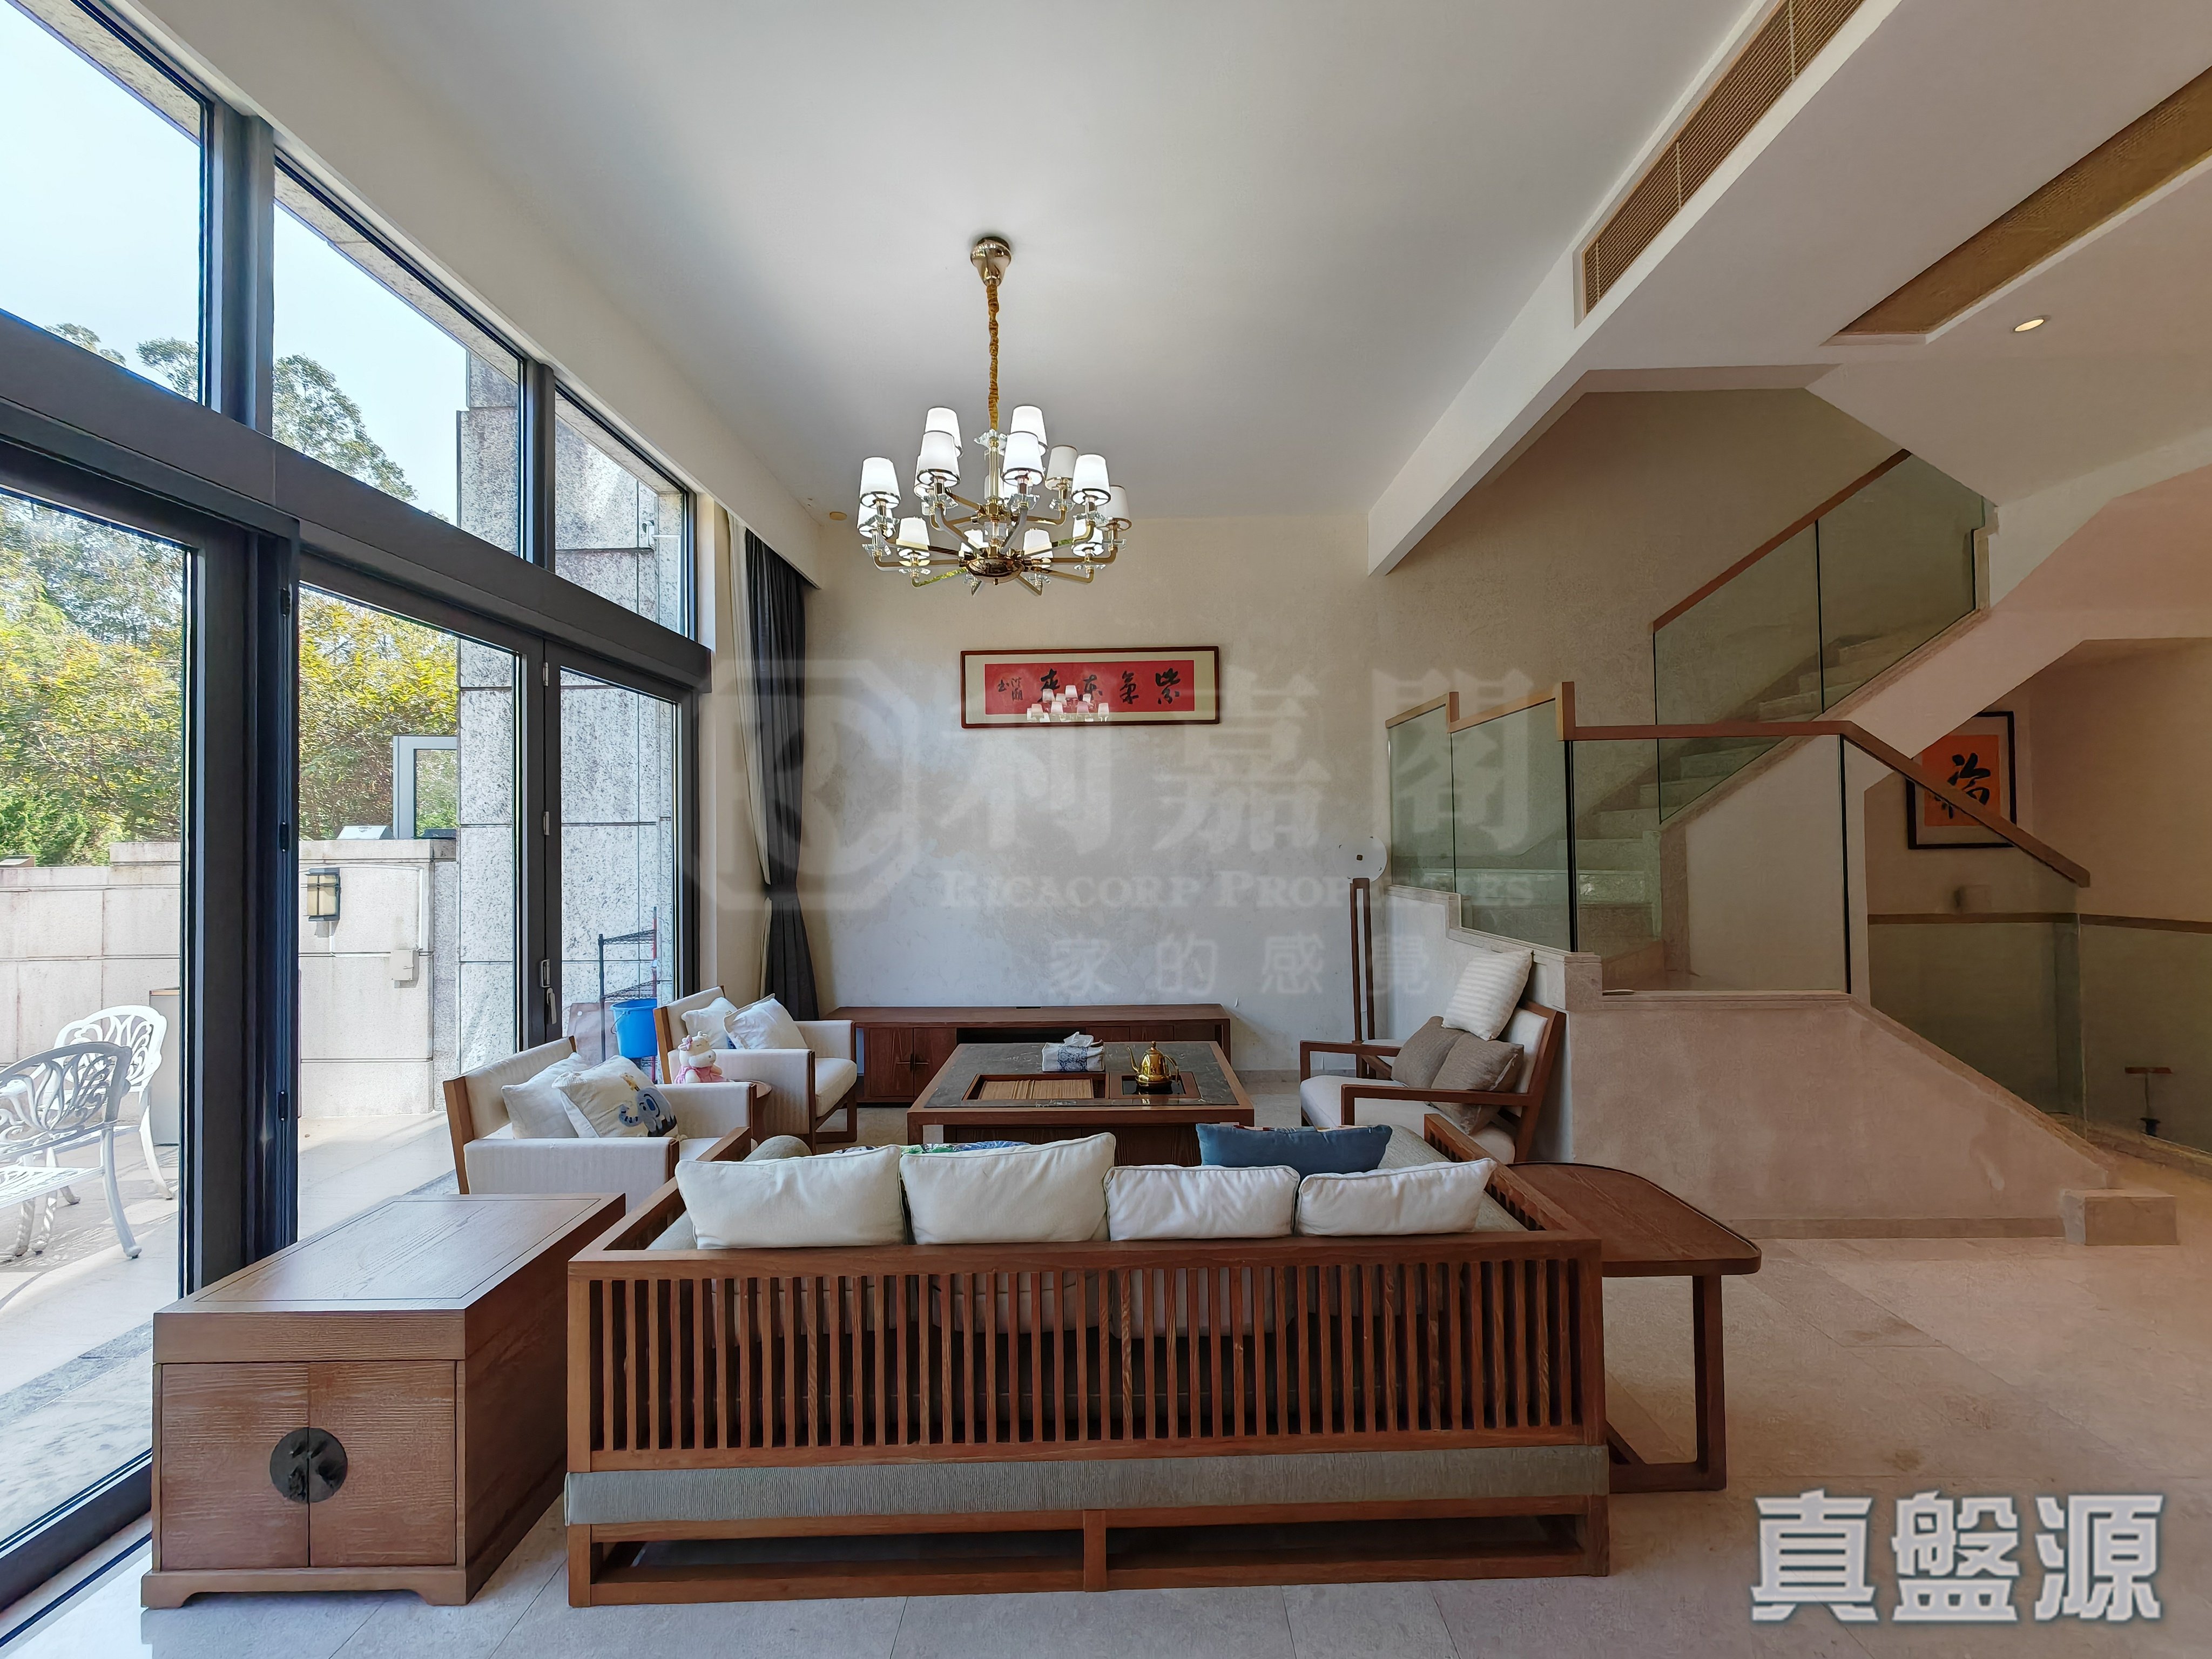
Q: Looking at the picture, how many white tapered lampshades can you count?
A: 15